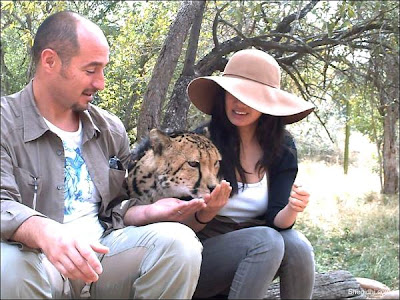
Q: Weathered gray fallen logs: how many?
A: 1